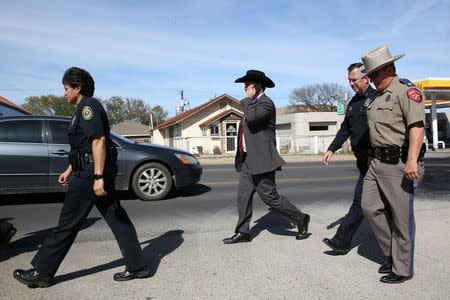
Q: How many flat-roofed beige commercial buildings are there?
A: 1